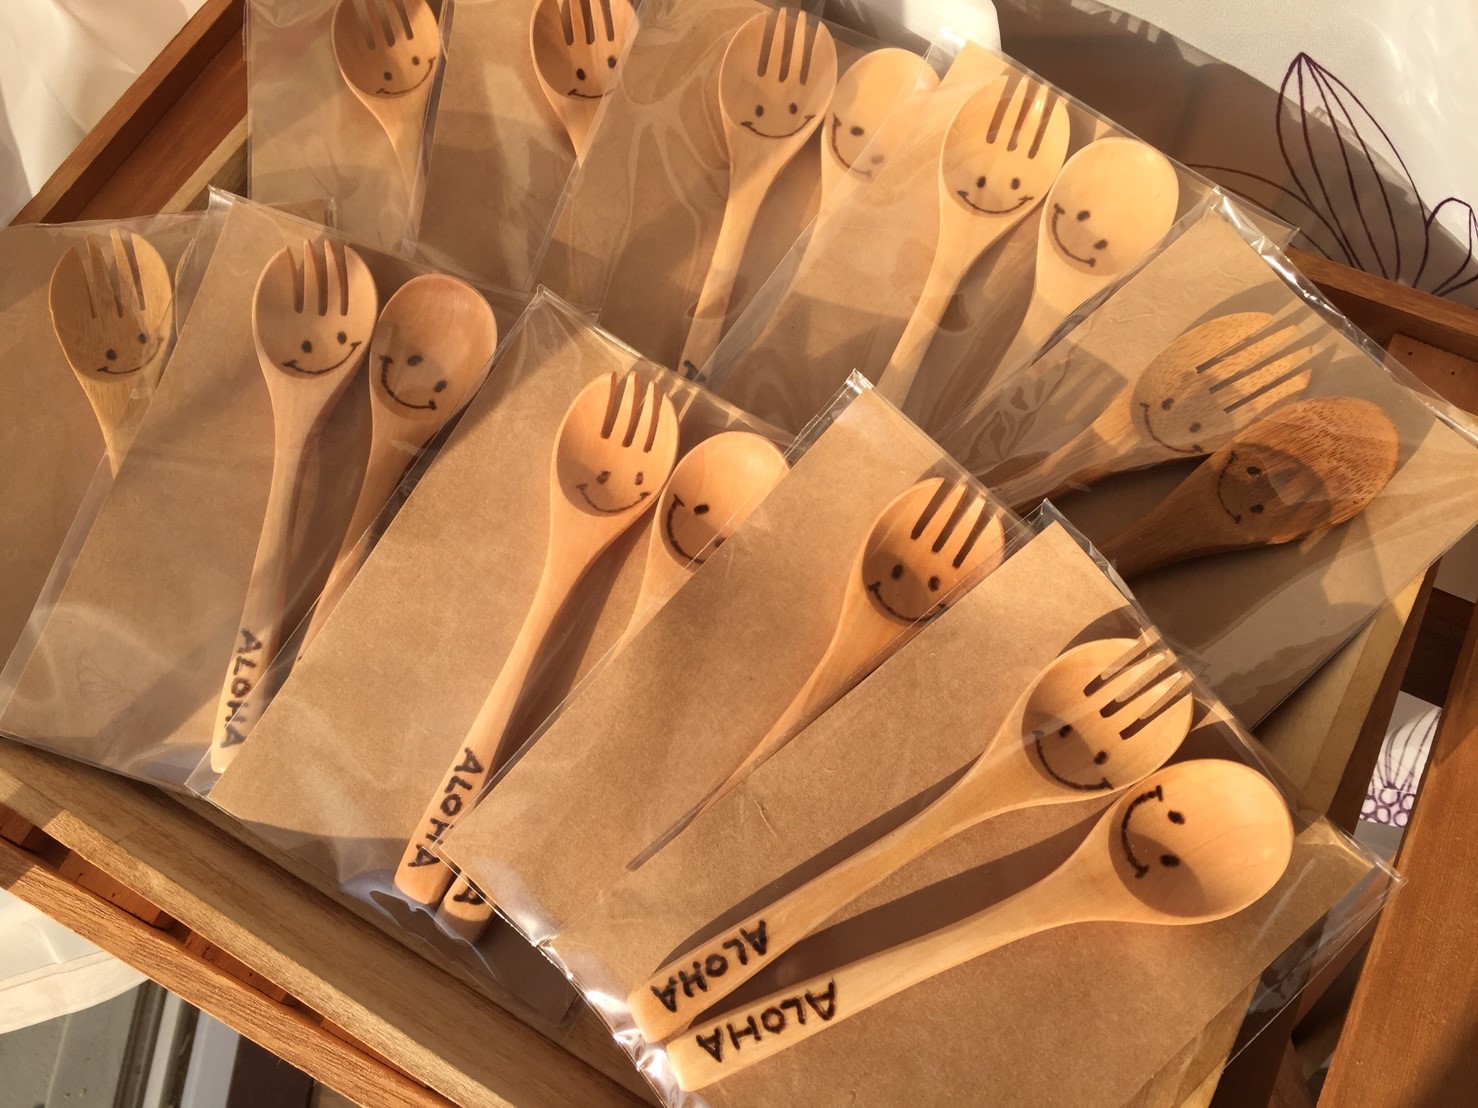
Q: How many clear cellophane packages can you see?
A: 10